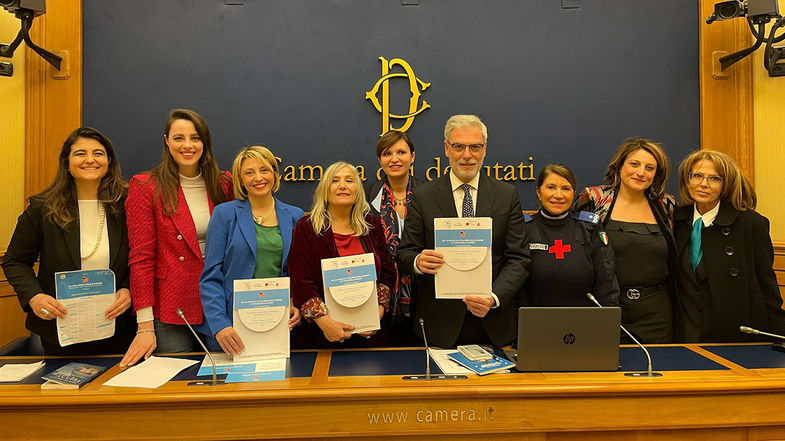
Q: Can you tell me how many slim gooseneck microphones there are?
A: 4